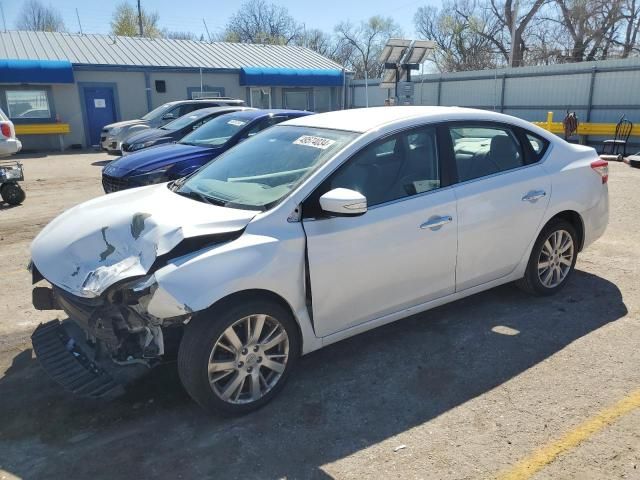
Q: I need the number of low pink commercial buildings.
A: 0